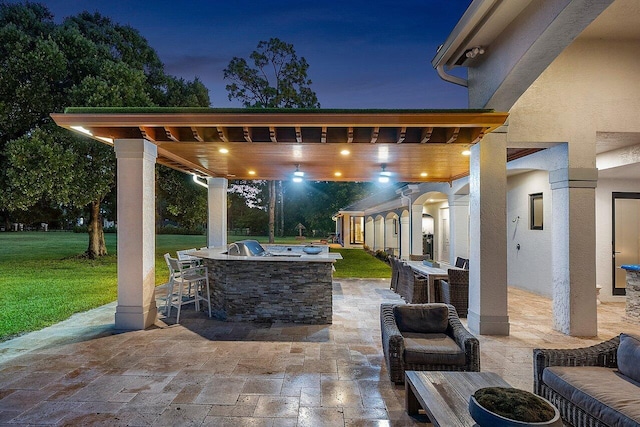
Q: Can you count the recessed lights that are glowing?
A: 6